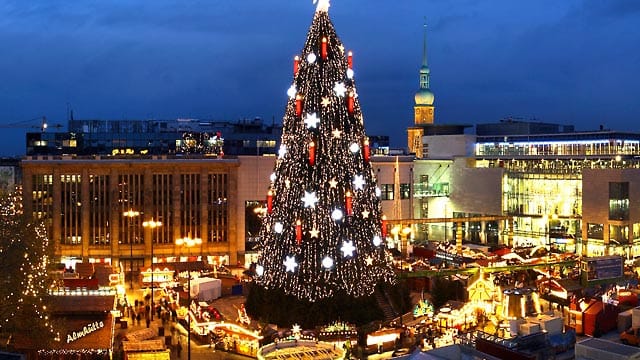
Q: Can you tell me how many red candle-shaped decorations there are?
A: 11